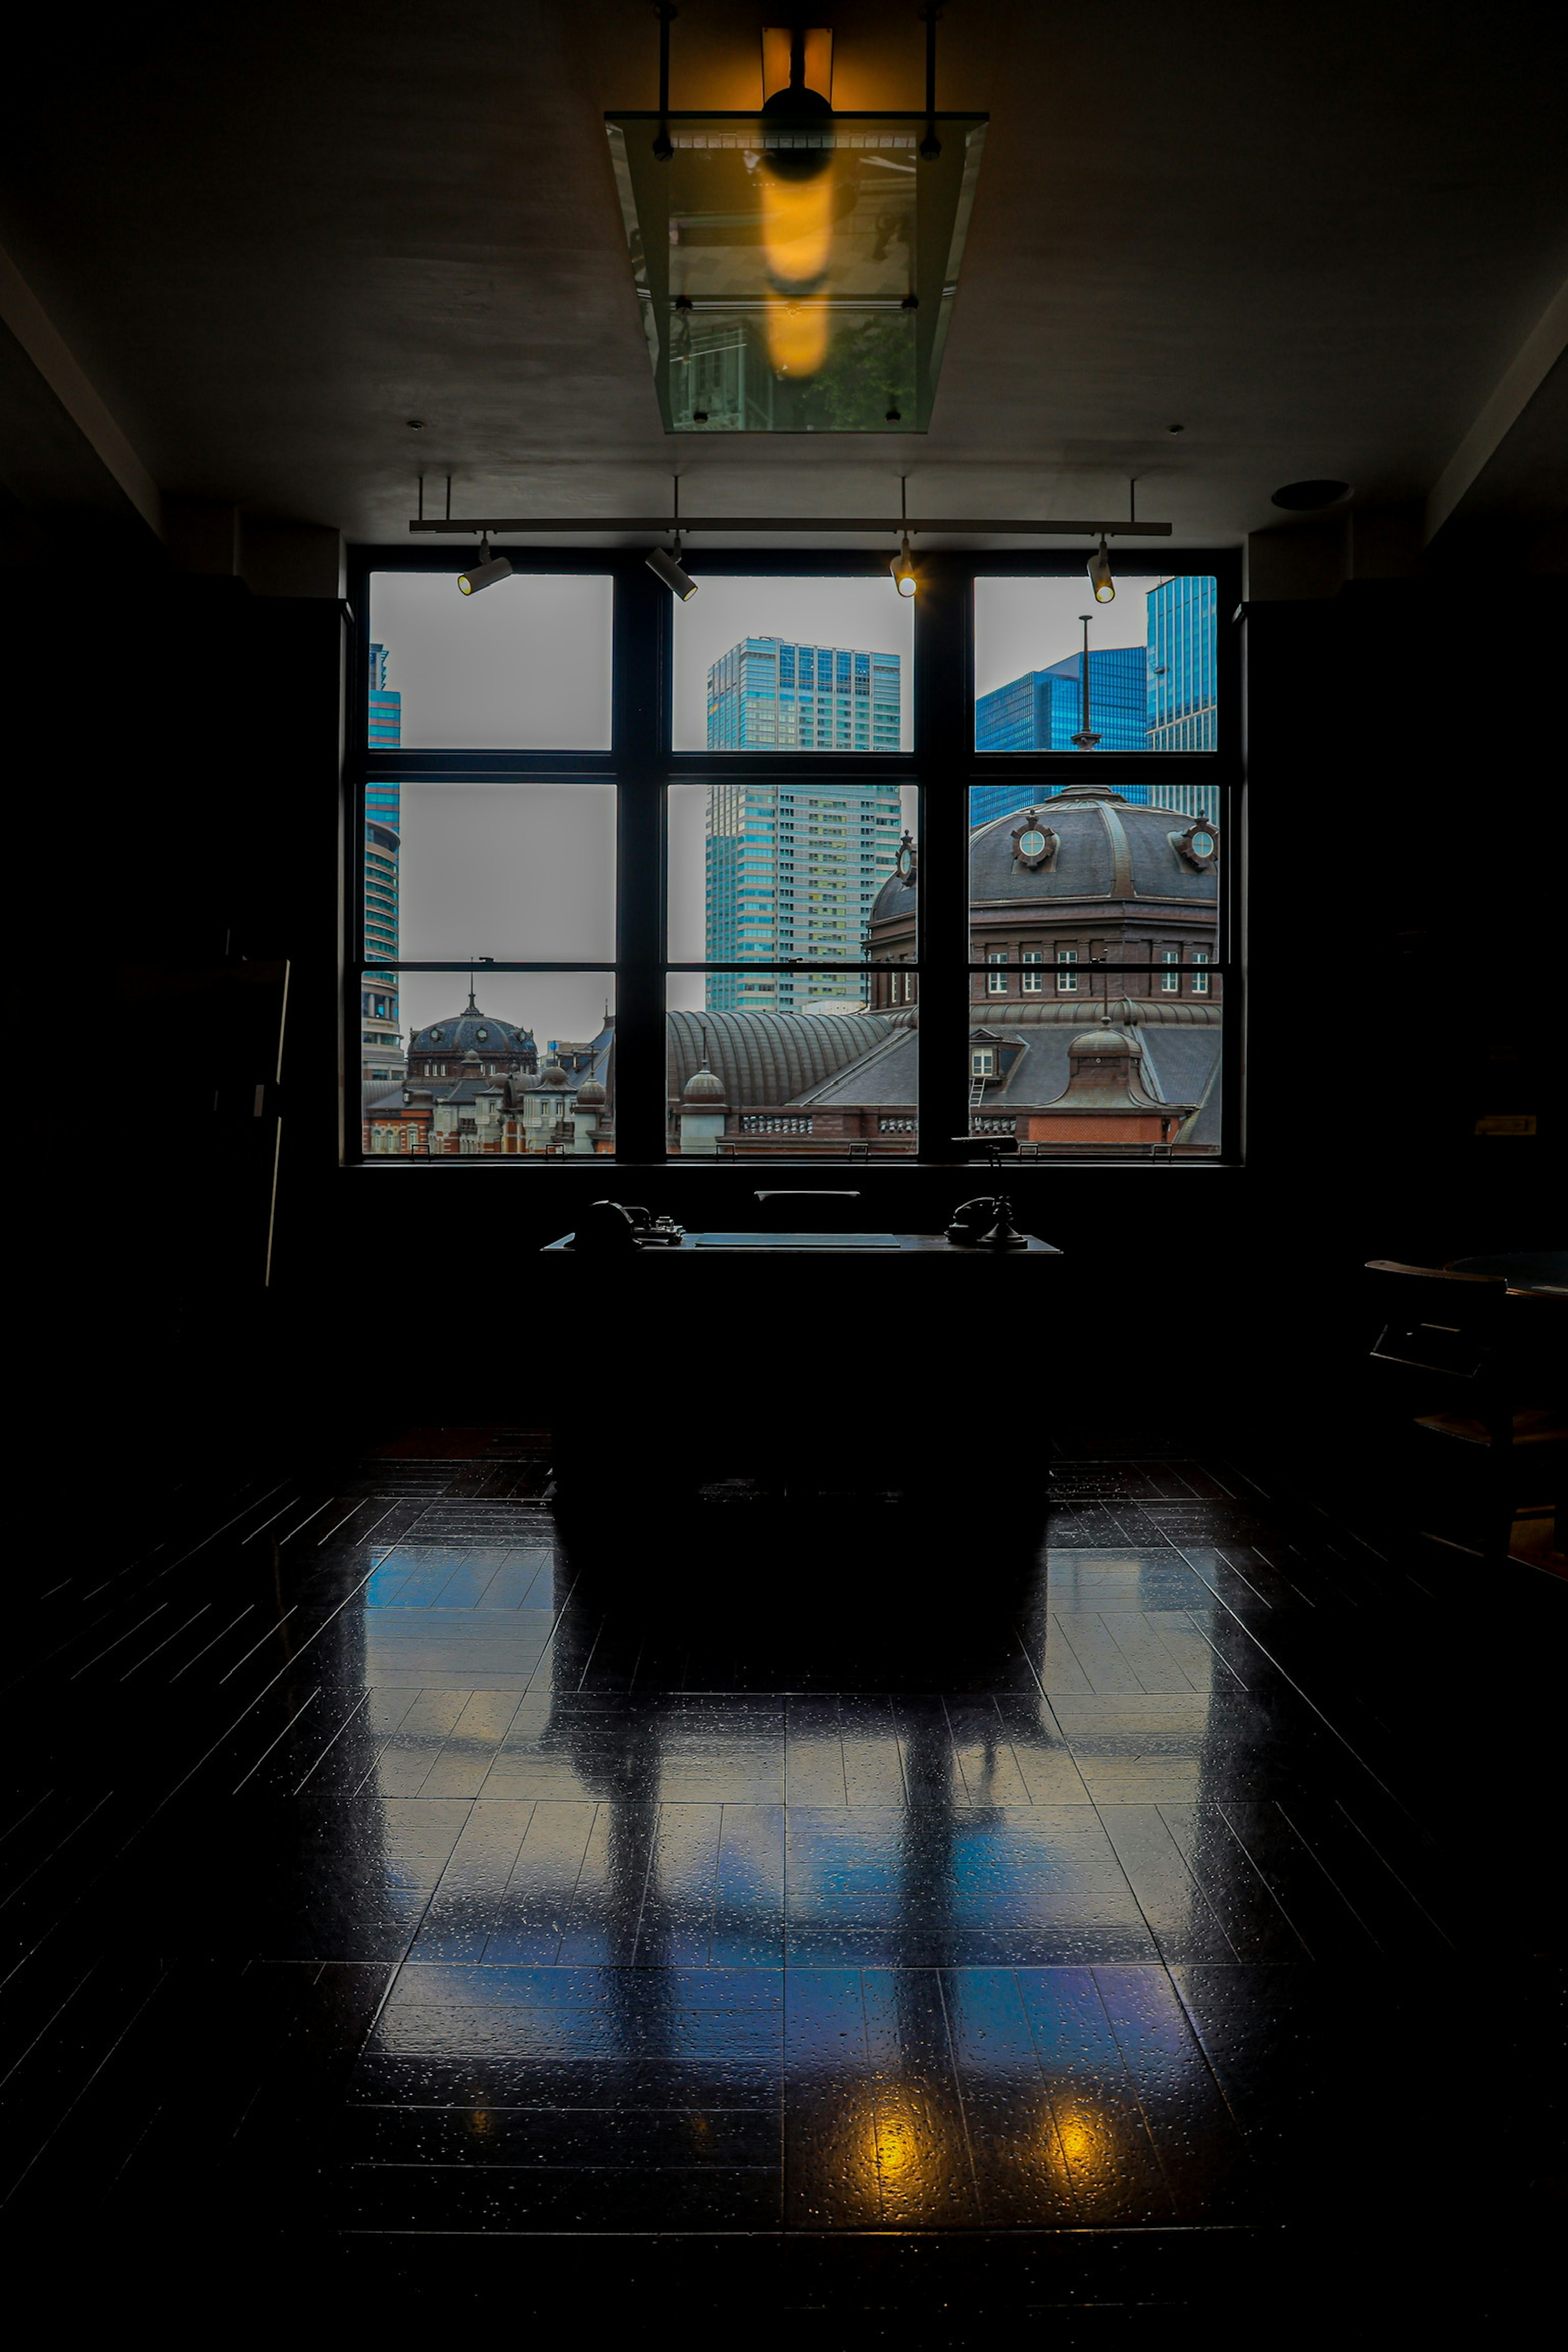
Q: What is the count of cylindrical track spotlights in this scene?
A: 4